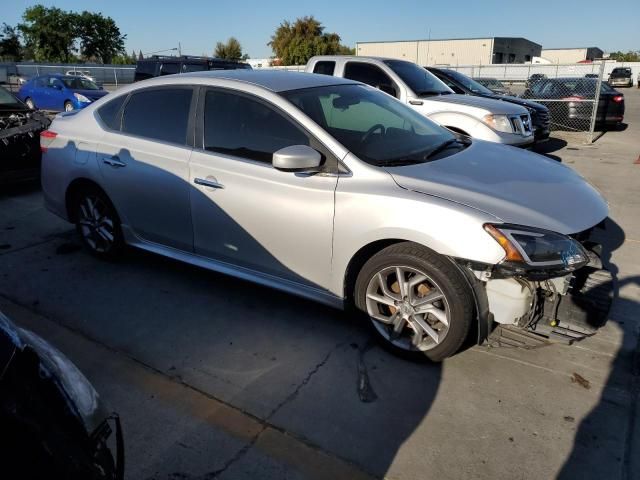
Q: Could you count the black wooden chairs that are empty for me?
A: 0